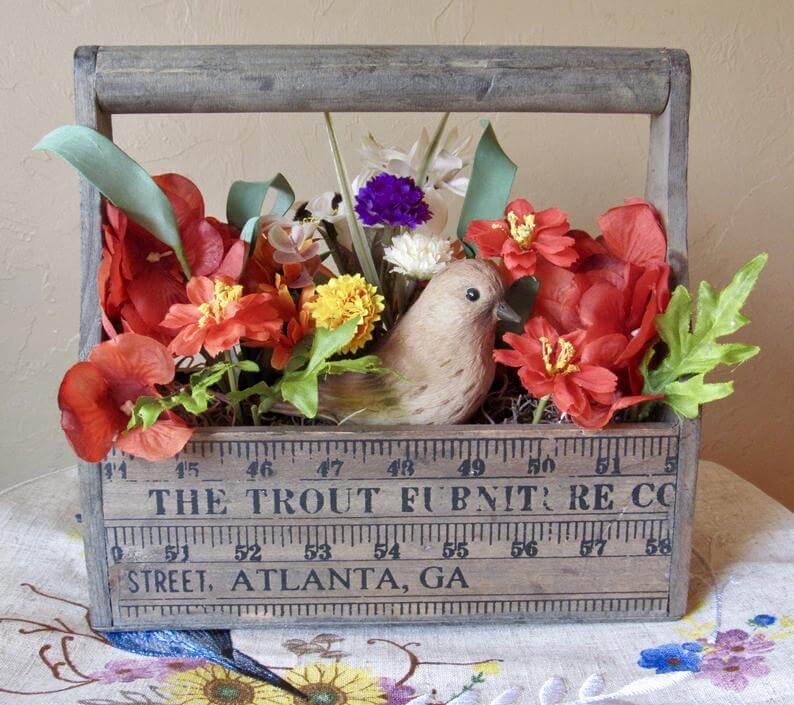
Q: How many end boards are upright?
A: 2